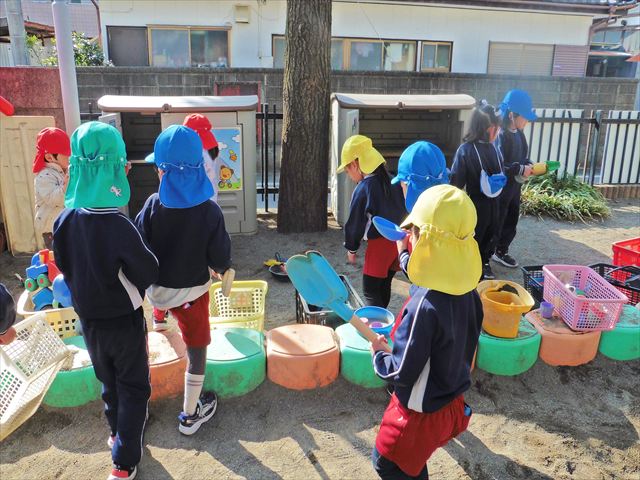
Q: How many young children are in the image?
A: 9